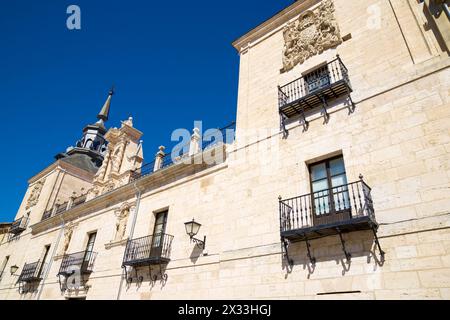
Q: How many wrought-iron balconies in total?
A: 6